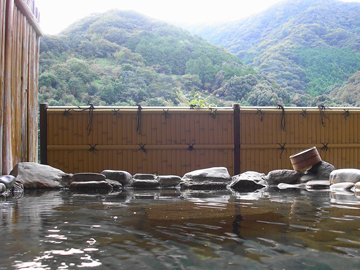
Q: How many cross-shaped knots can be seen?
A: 5